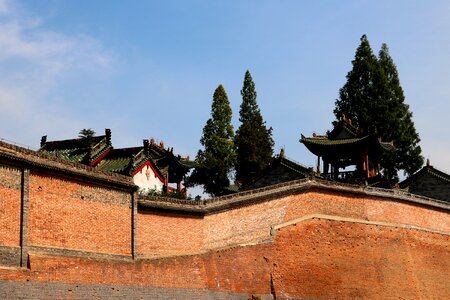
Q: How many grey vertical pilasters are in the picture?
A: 2